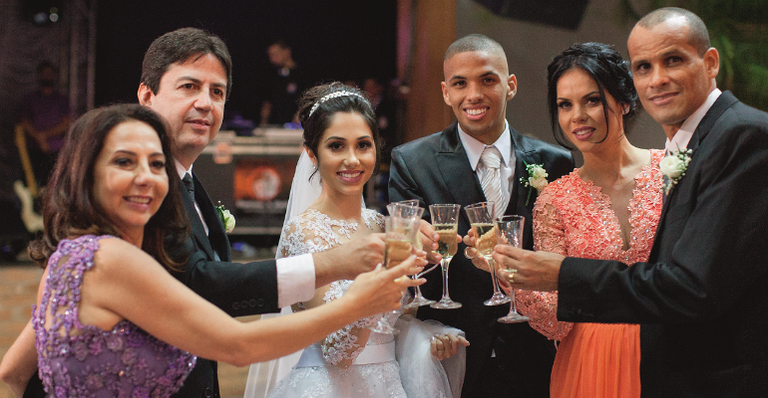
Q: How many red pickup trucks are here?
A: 0